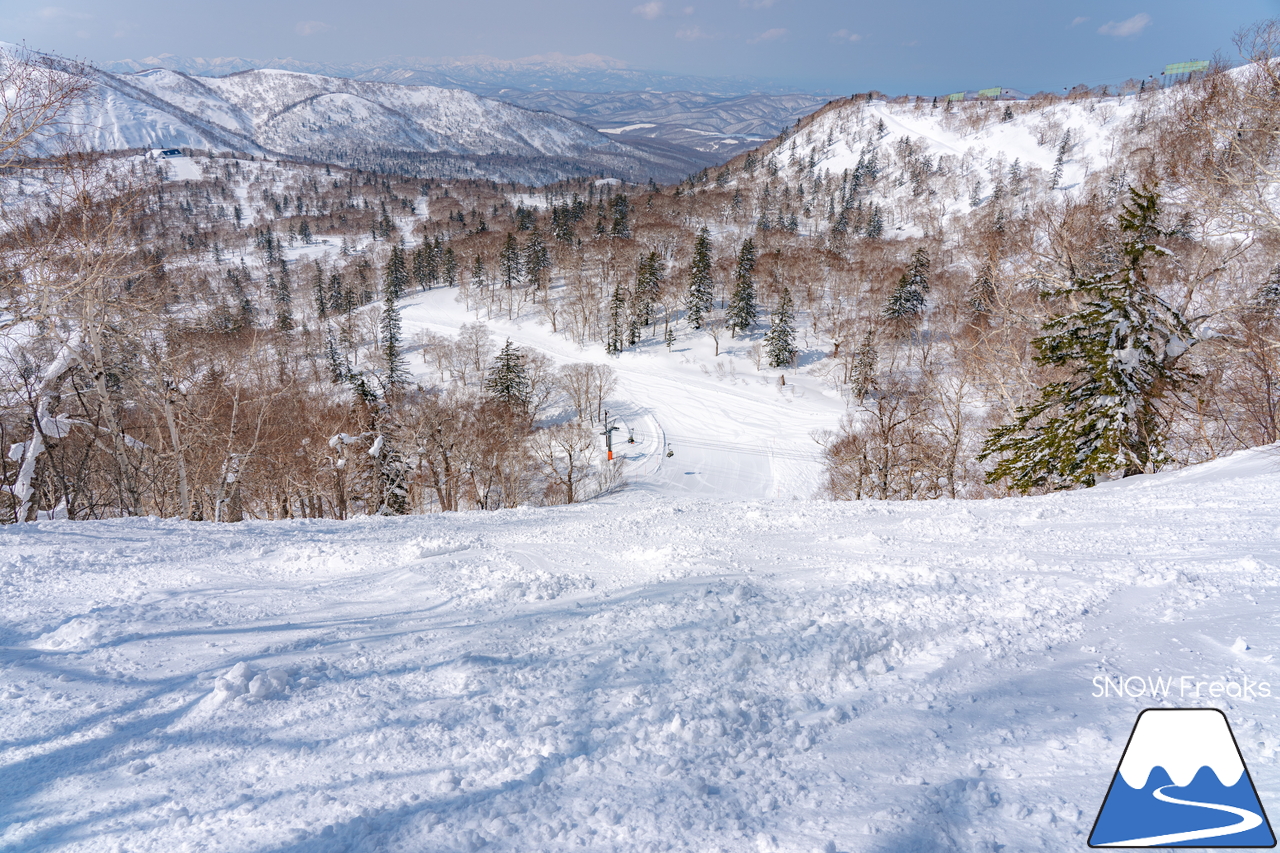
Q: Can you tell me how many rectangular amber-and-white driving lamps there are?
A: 0